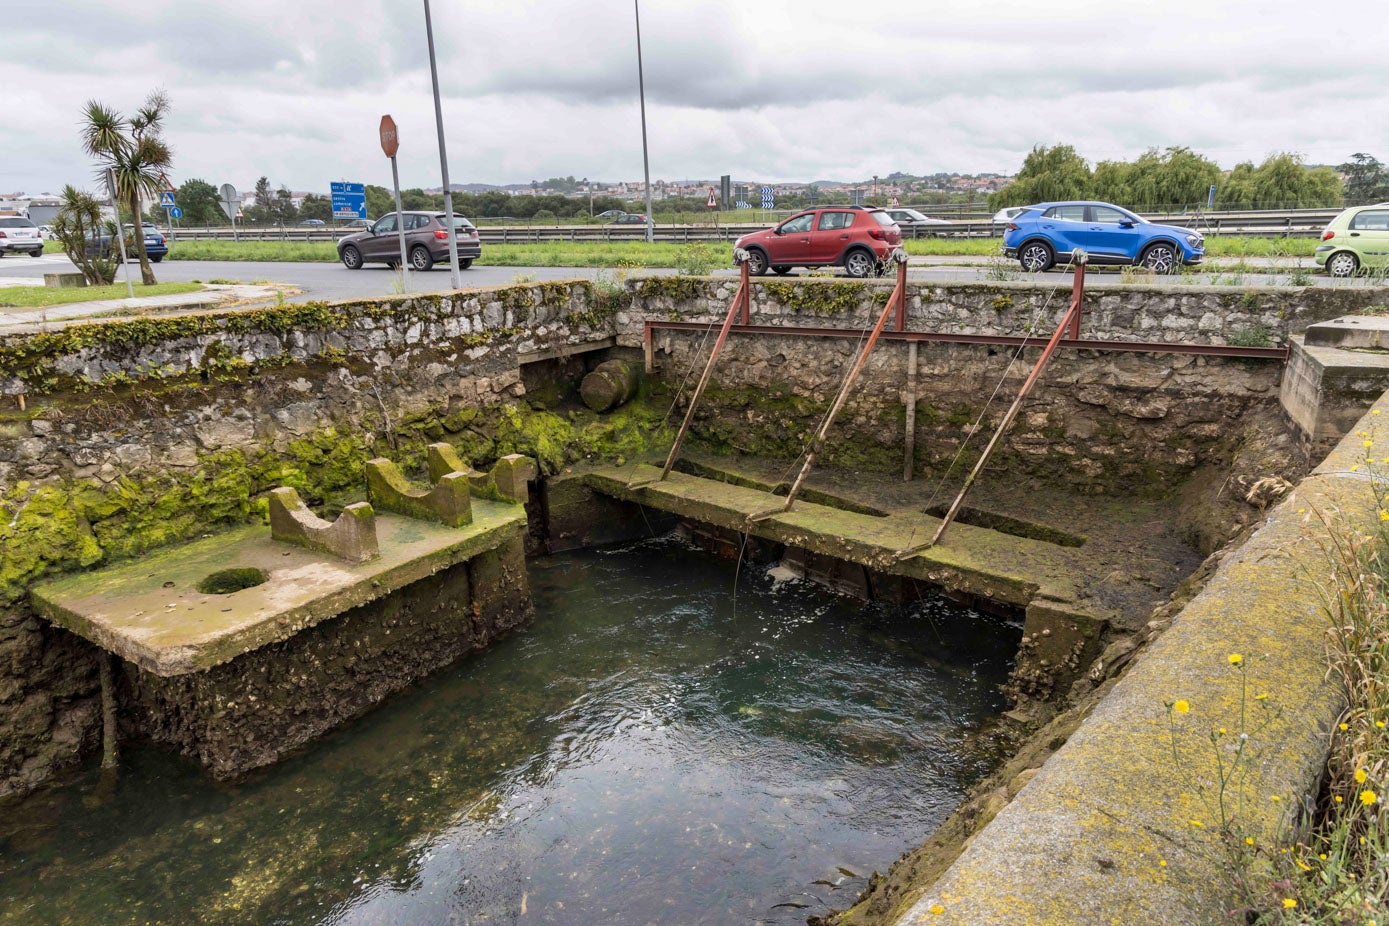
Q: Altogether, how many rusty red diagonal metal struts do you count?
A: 3